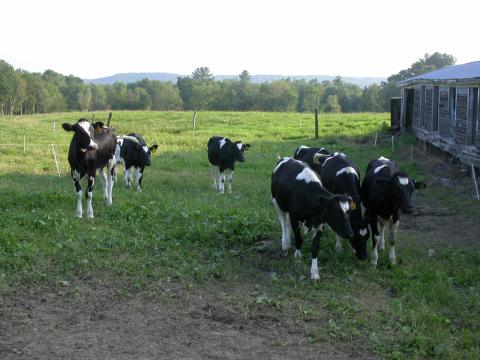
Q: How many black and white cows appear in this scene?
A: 7